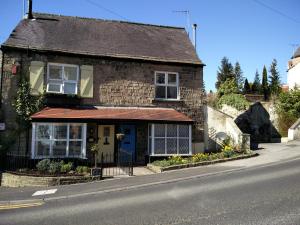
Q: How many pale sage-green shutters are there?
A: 2